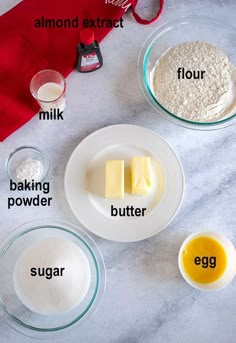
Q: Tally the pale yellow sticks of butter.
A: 2